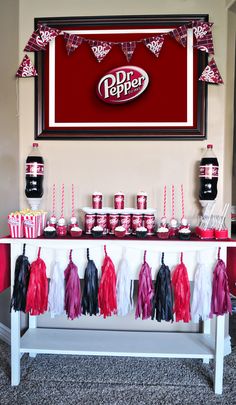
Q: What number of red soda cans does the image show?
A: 9